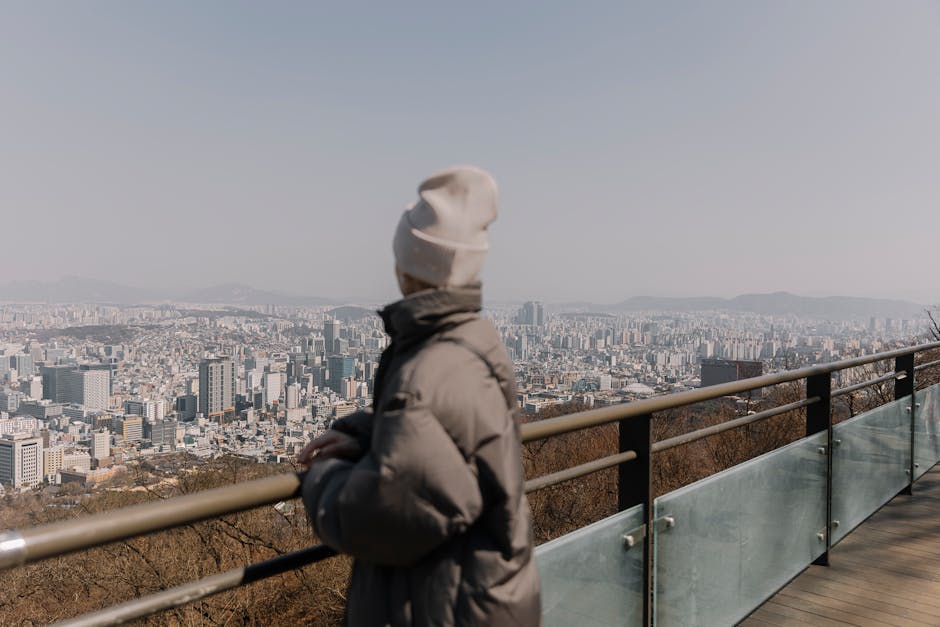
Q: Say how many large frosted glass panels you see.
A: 4